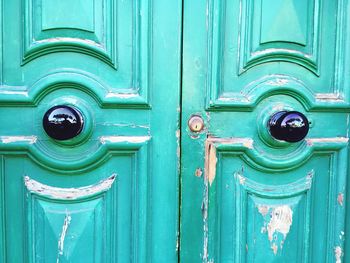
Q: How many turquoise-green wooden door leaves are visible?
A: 2